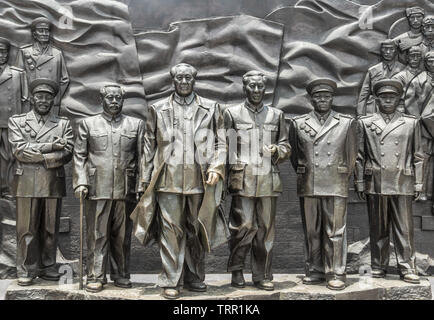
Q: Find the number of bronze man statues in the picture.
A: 13